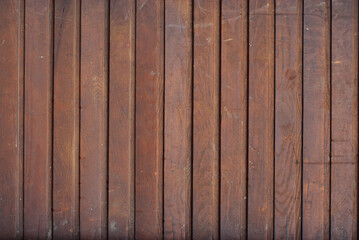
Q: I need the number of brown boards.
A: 13